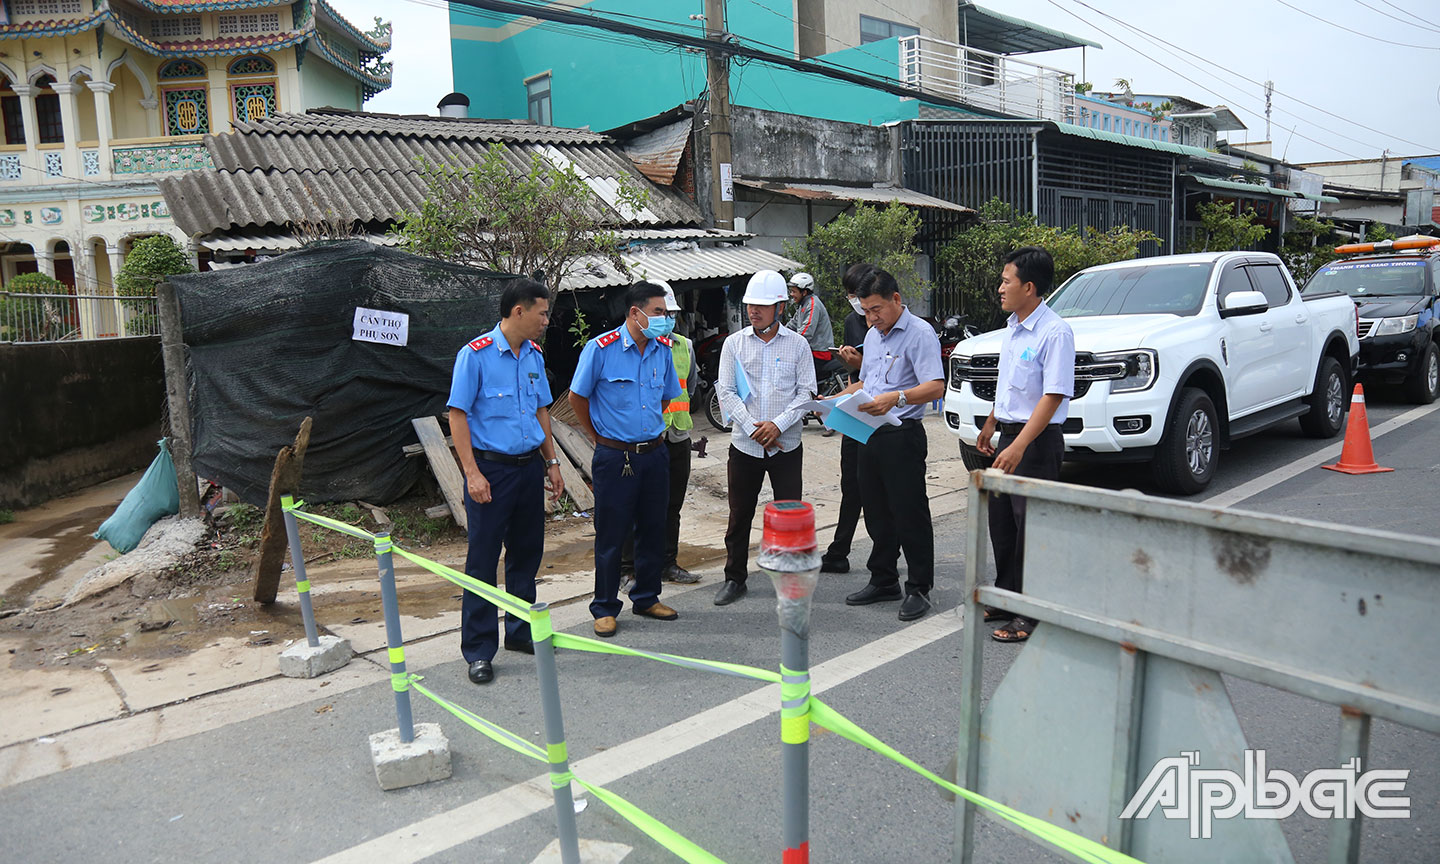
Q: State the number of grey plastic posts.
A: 4